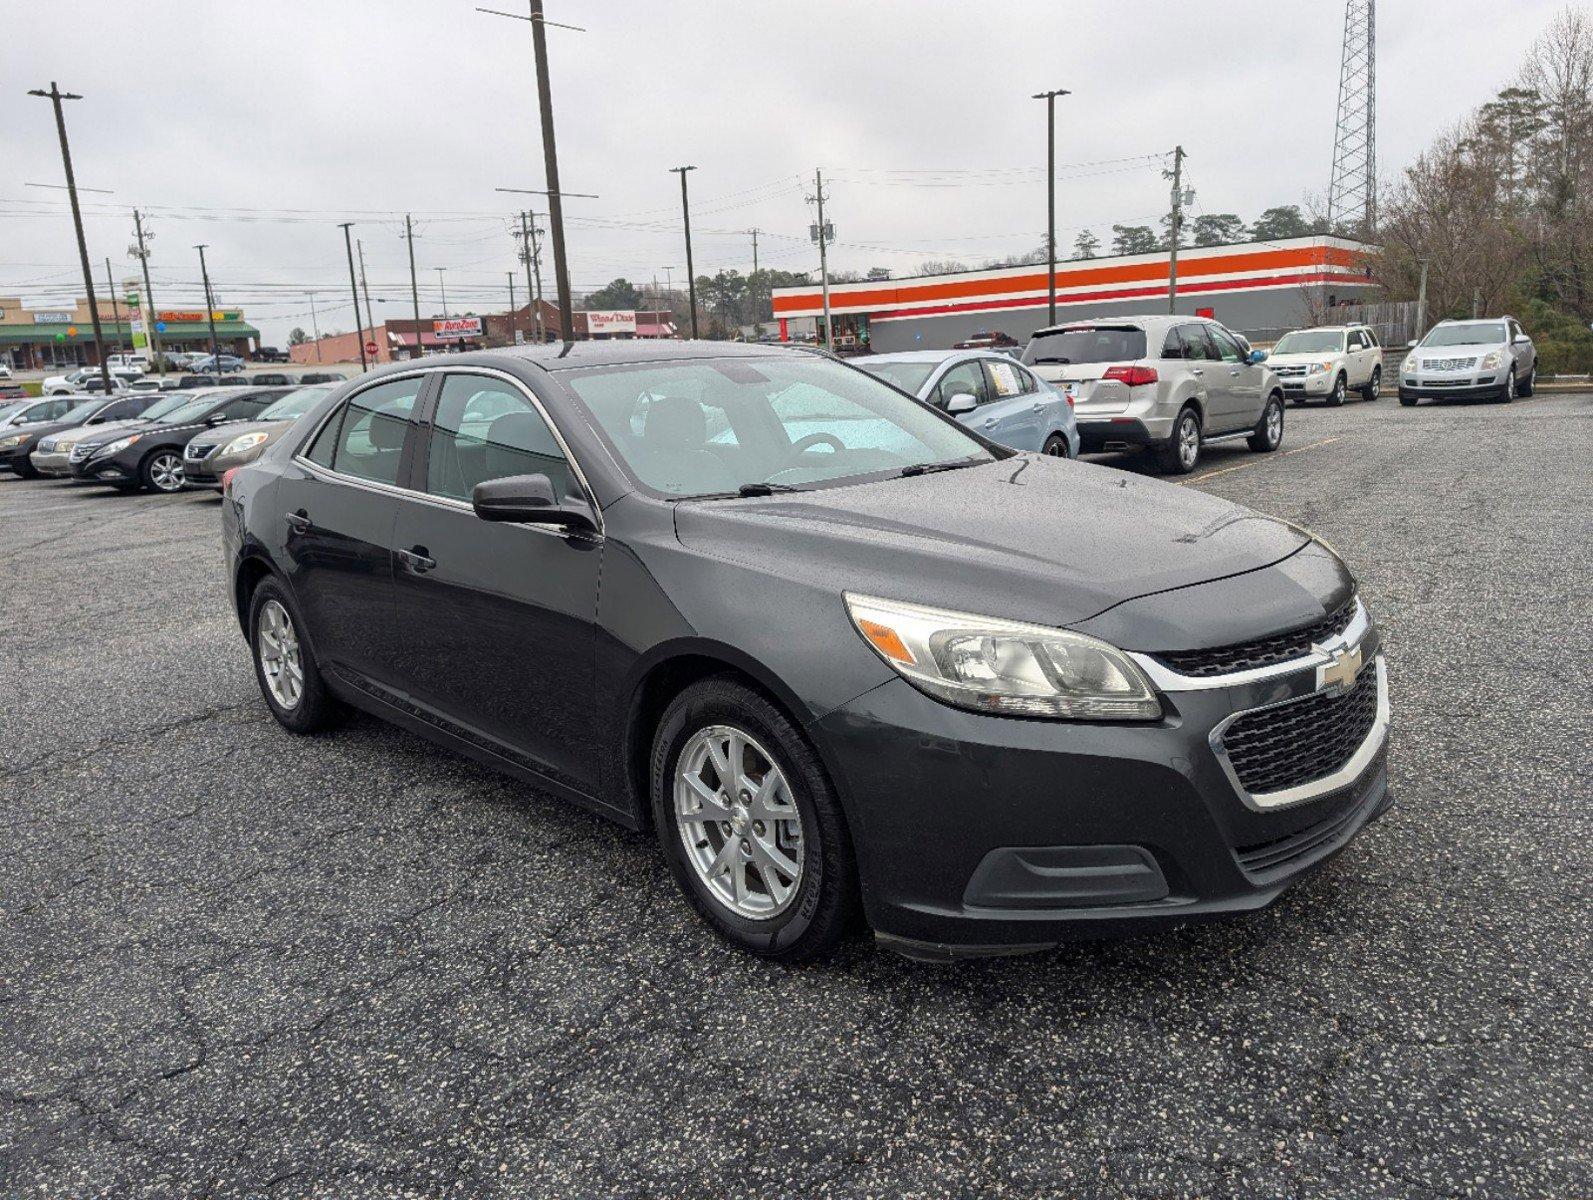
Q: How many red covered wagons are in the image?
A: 0